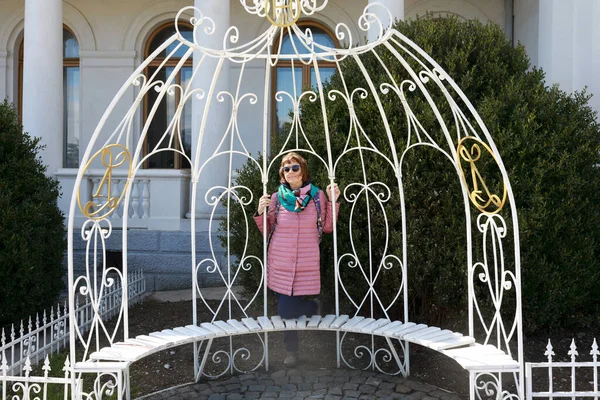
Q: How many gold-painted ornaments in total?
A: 3